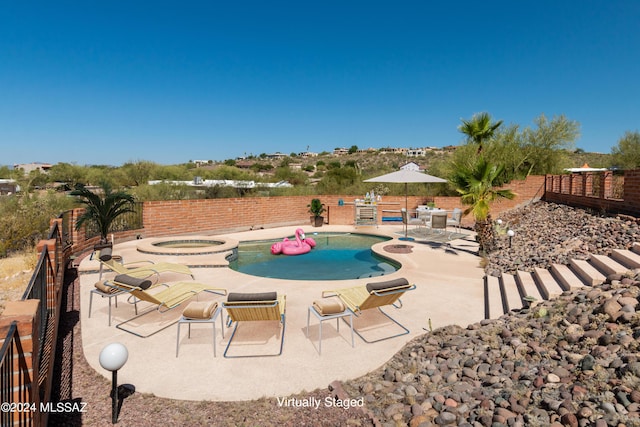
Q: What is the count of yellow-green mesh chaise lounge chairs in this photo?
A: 4